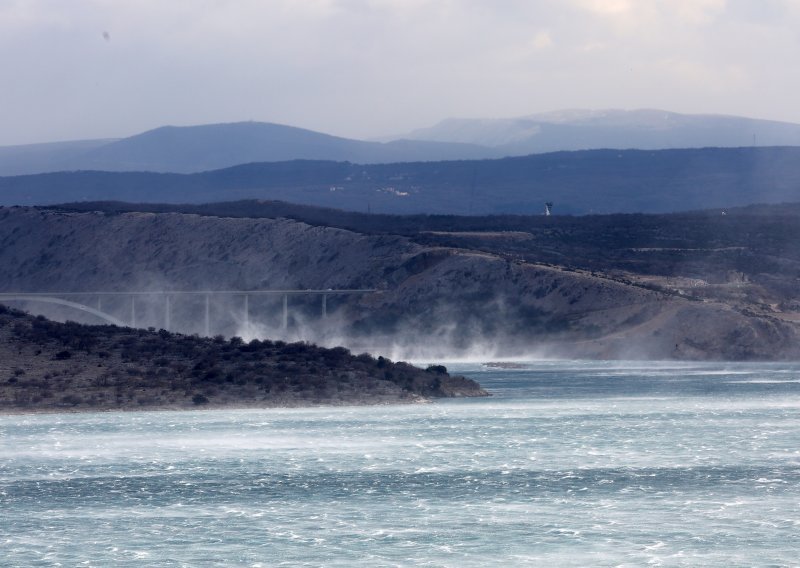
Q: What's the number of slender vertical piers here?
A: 7